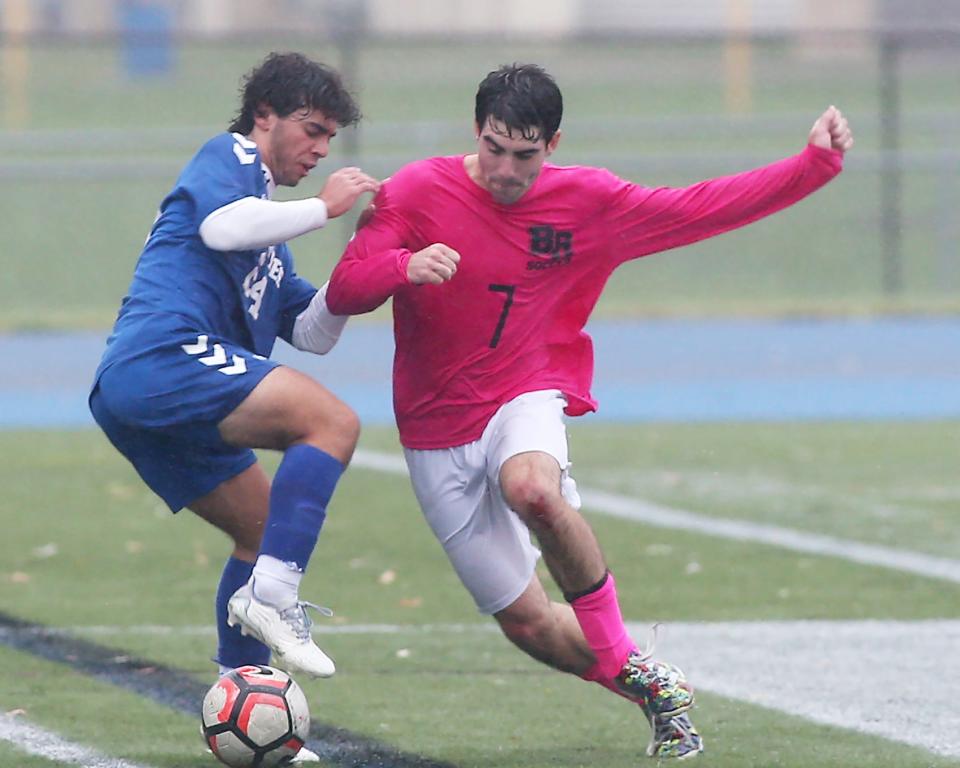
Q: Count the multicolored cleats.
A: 2